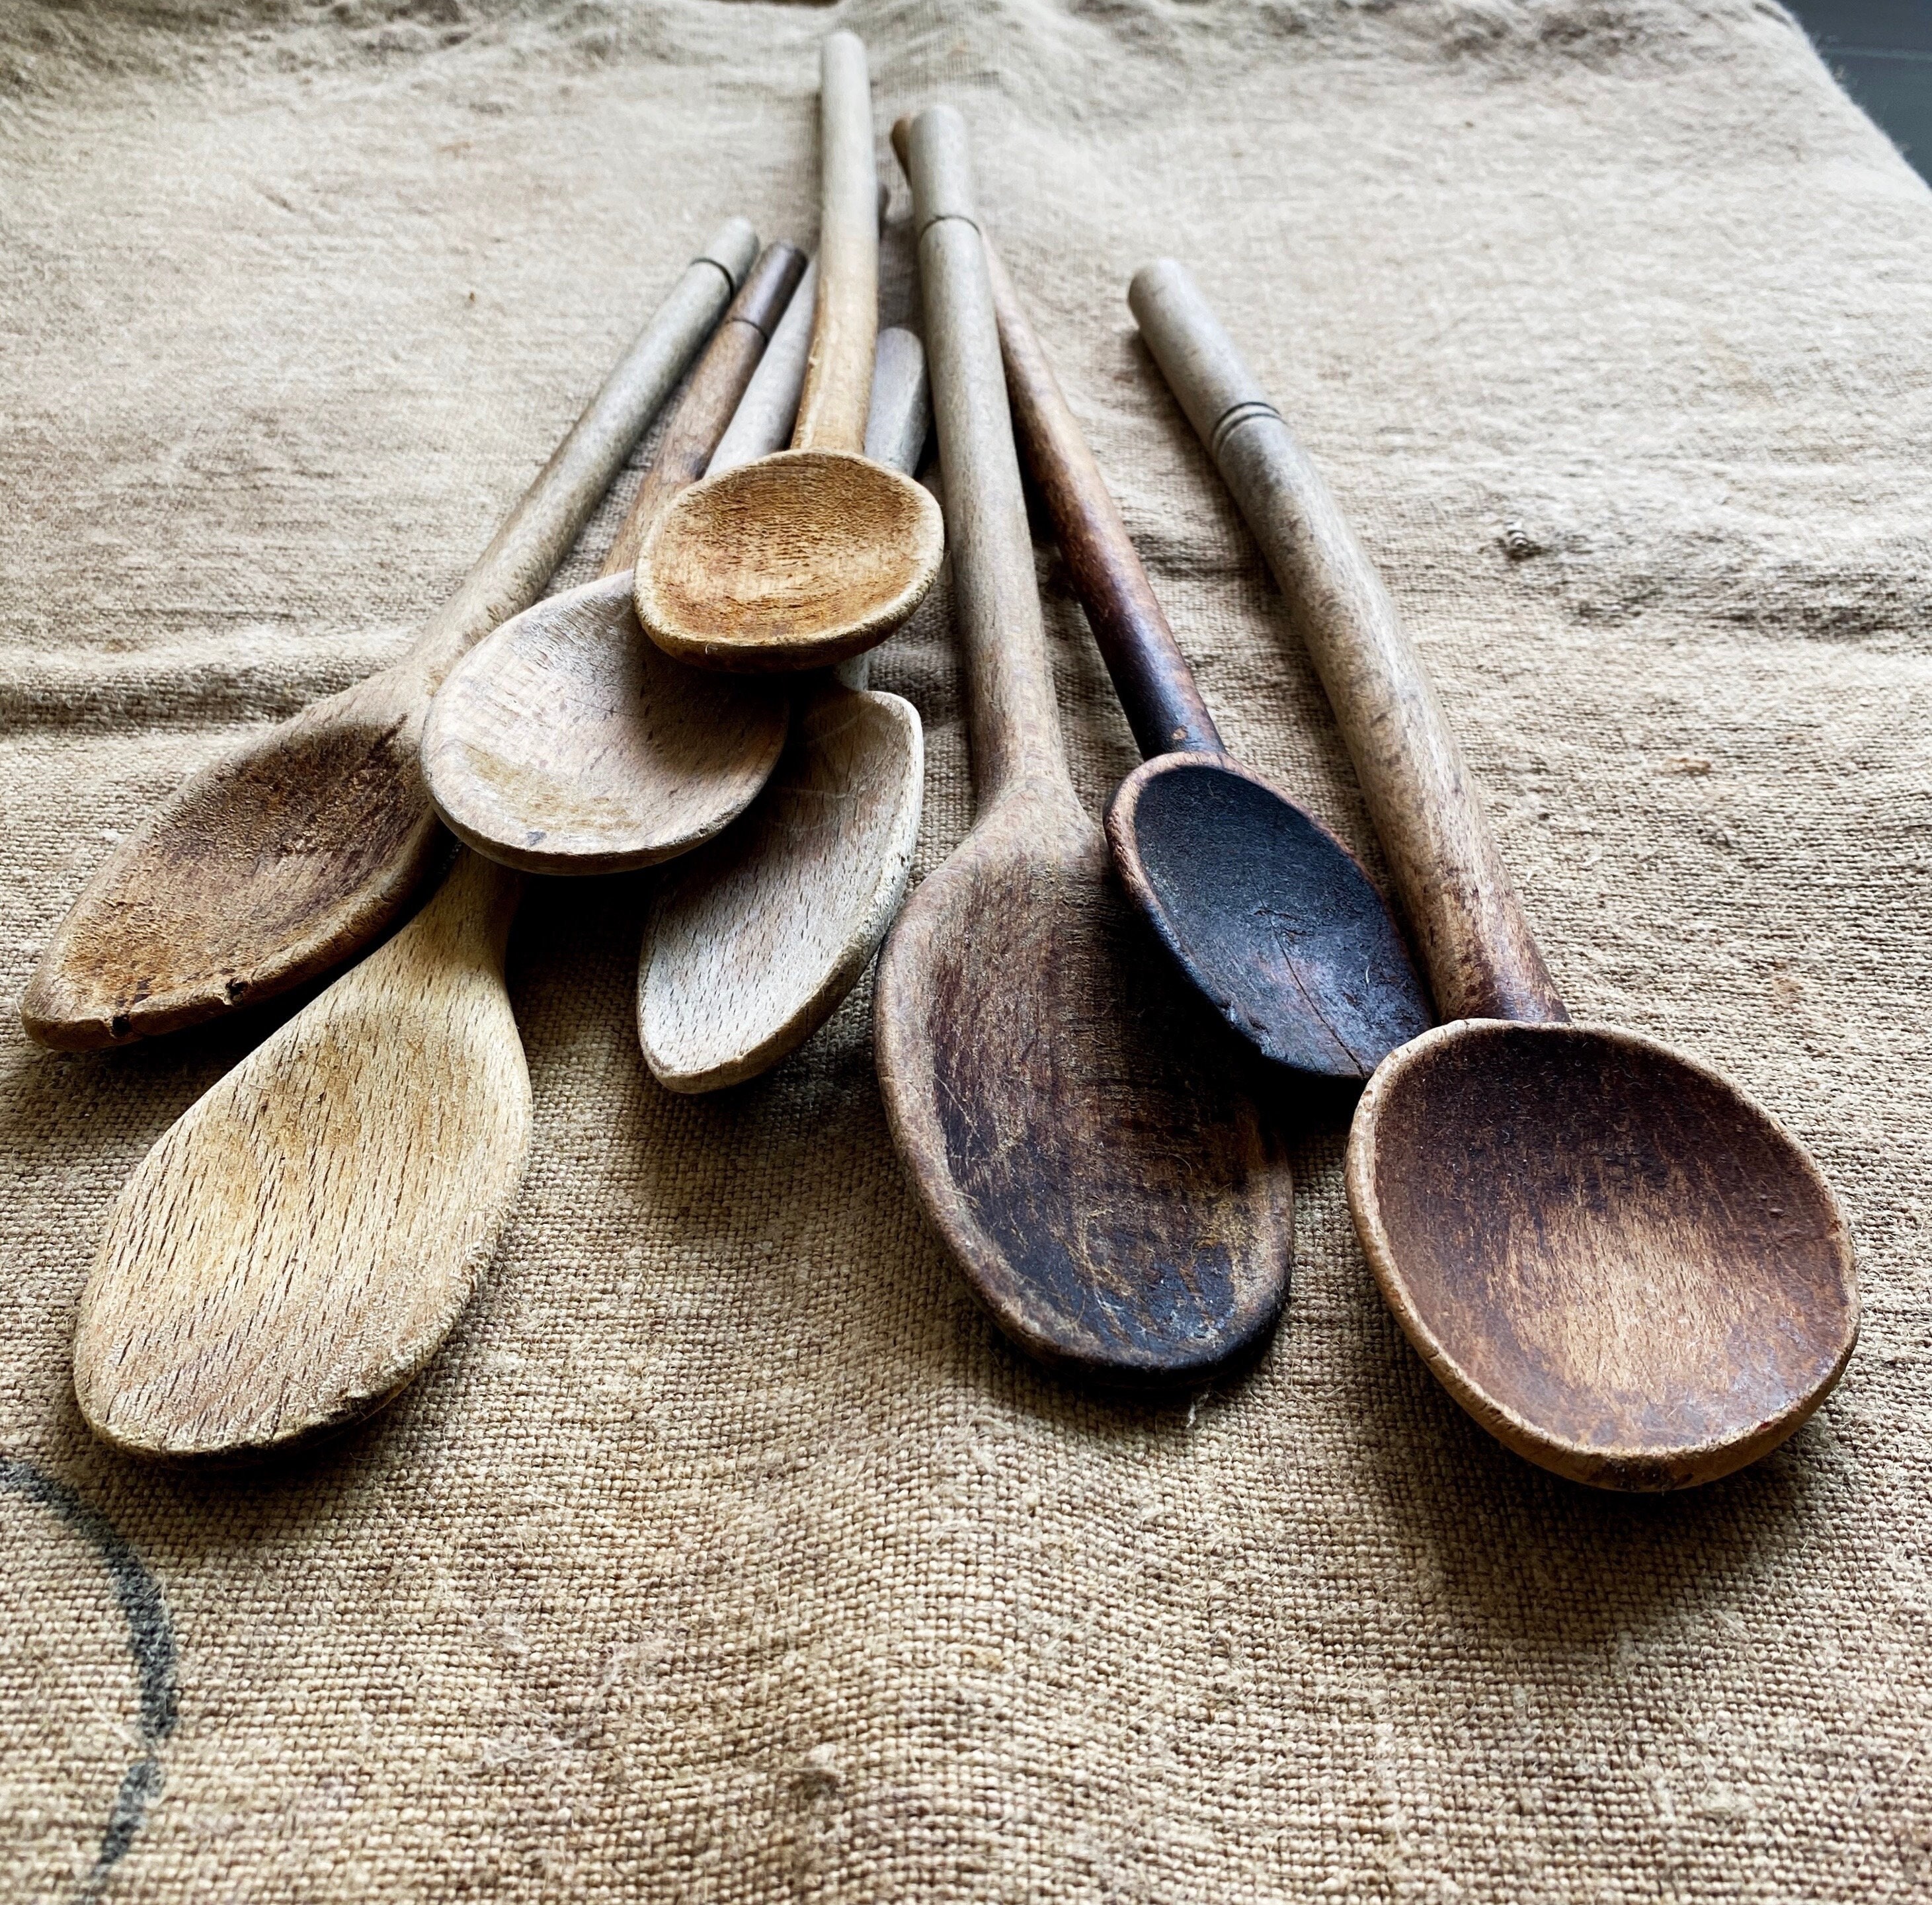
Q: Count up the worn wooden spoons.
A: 8